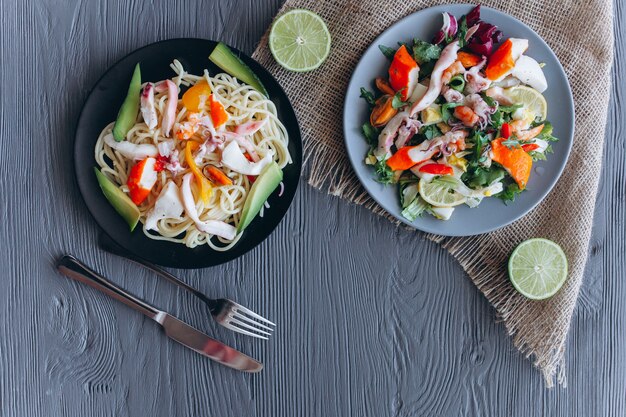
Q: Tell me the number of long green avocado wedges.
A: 4